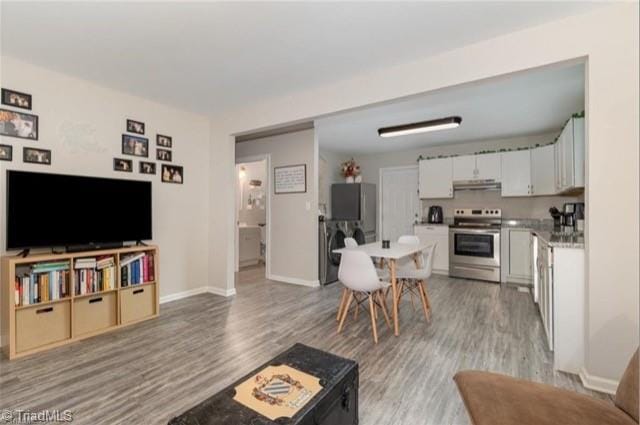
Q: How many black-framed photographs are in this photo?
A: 11